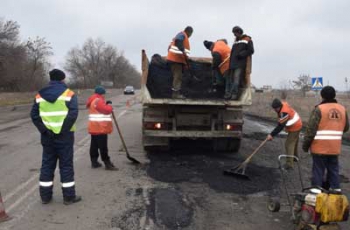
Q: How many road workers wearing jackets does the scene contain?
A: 7